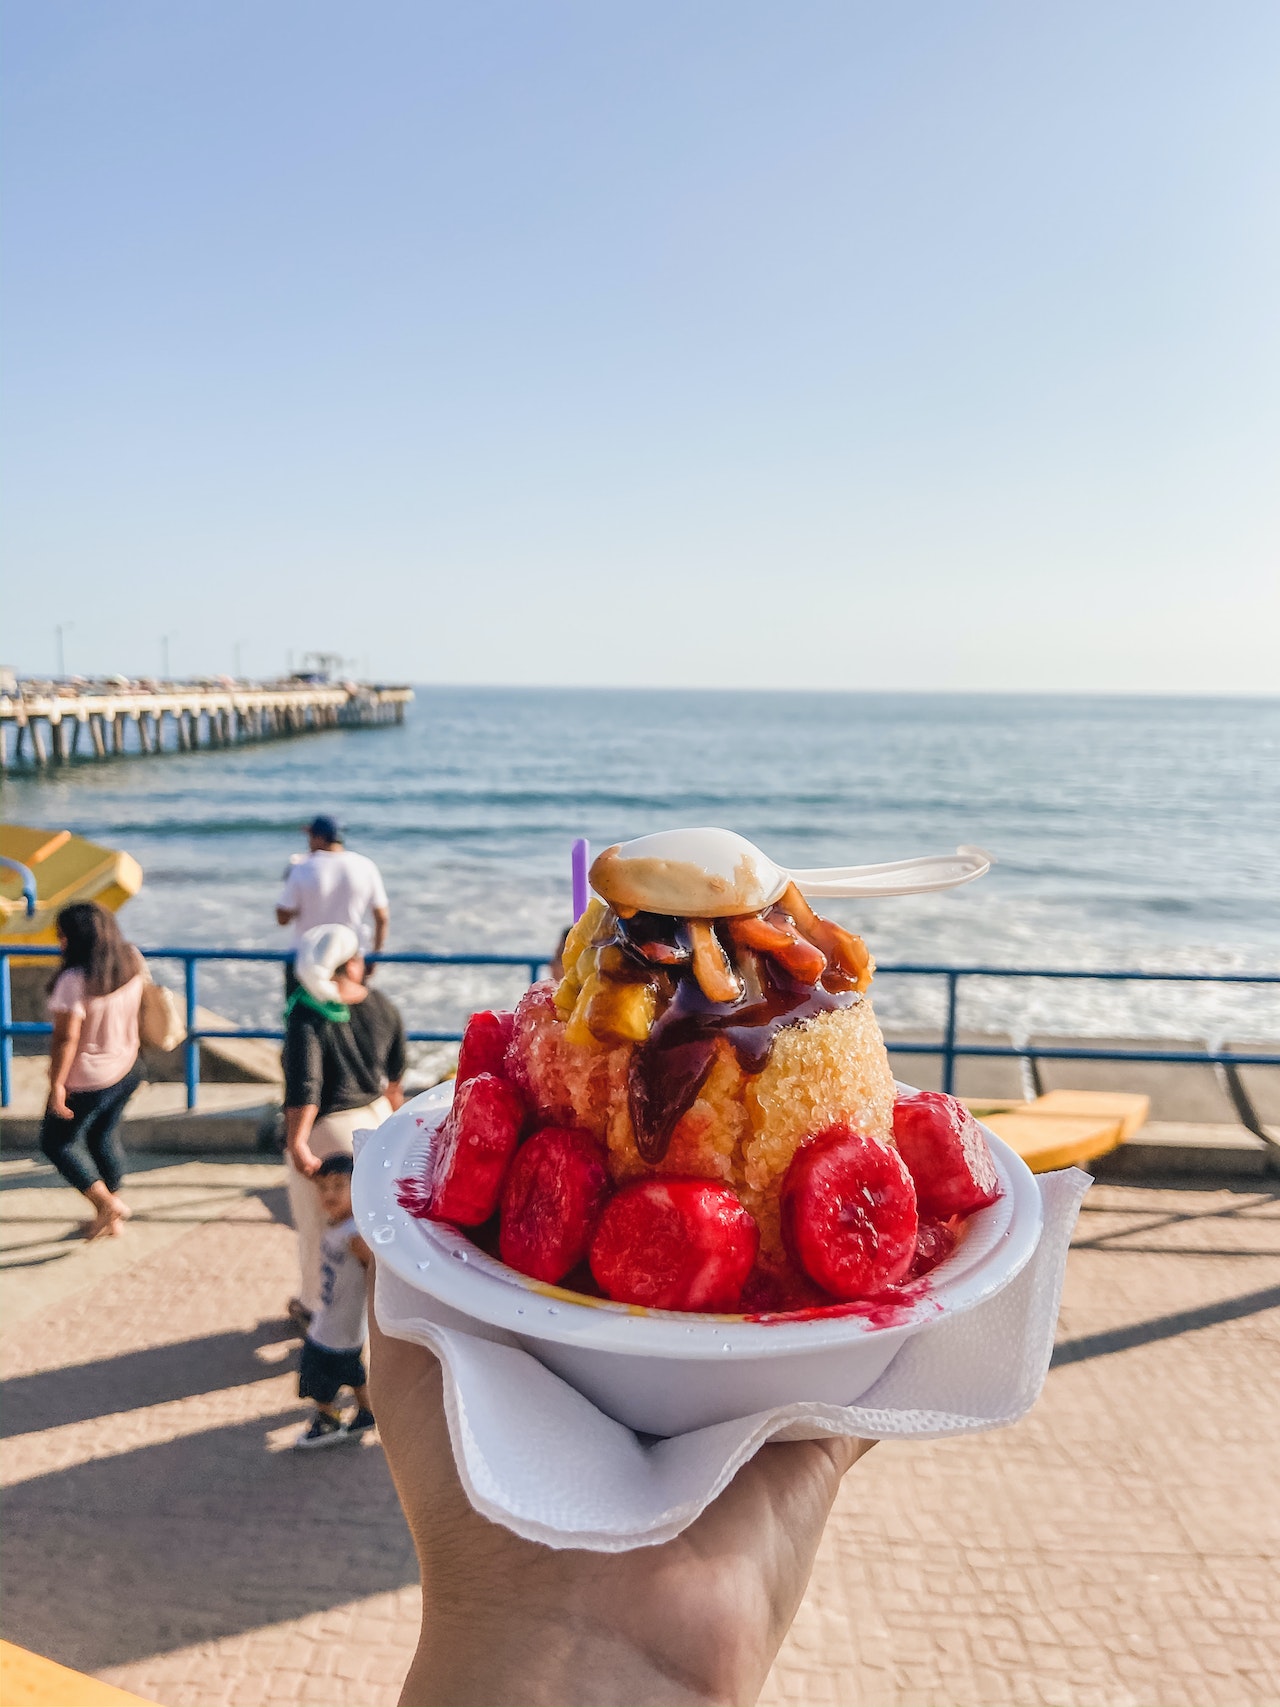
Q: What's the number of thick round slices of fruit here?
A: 6